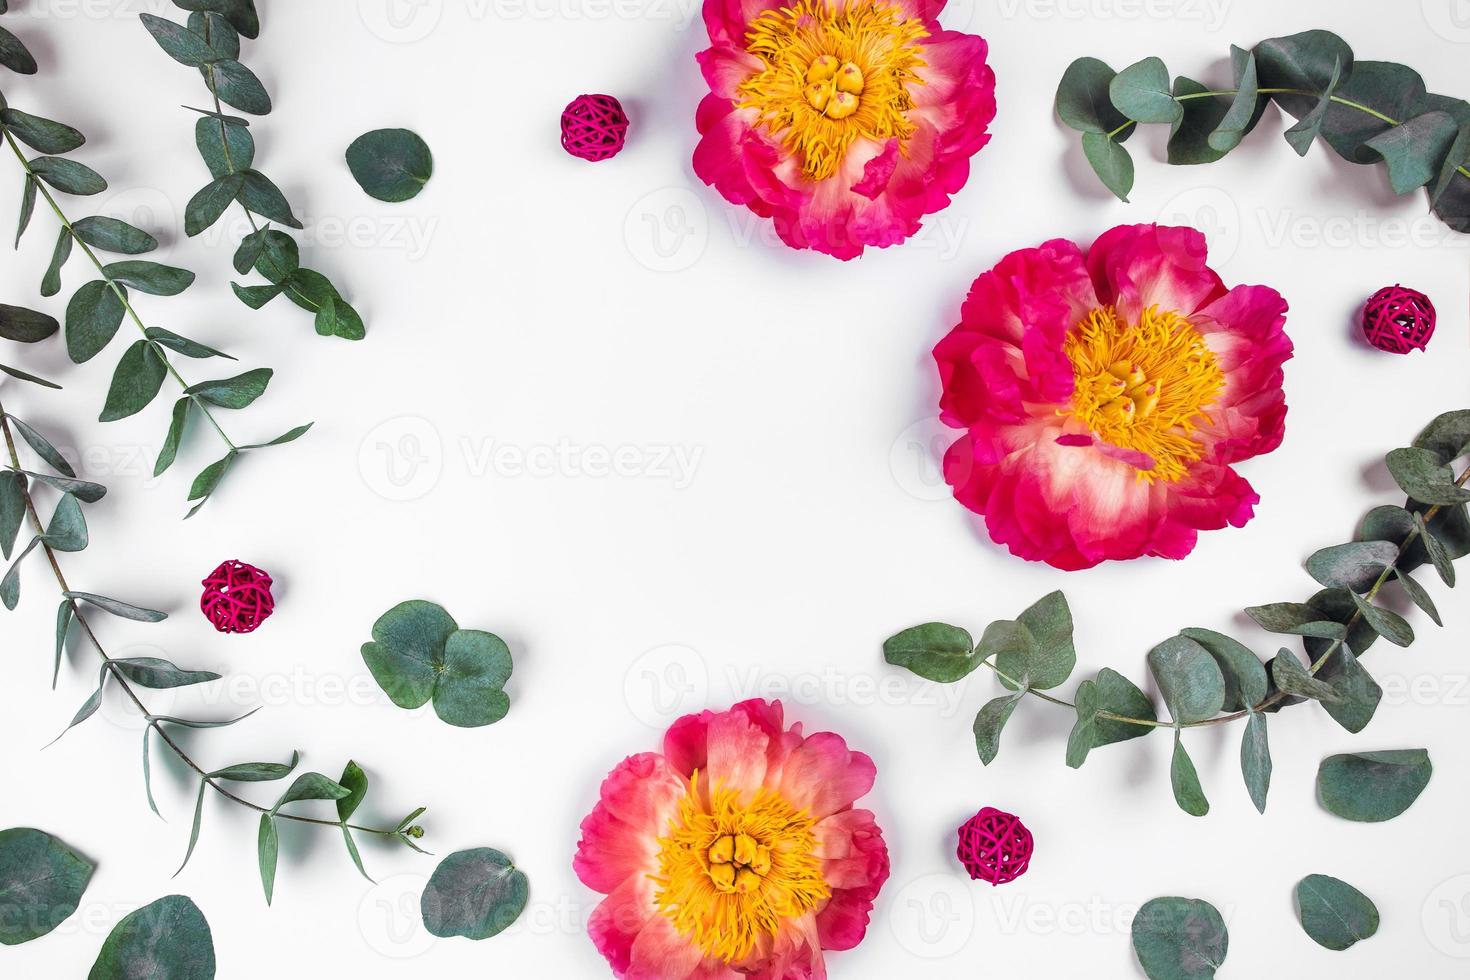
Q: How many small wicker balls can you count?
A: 4